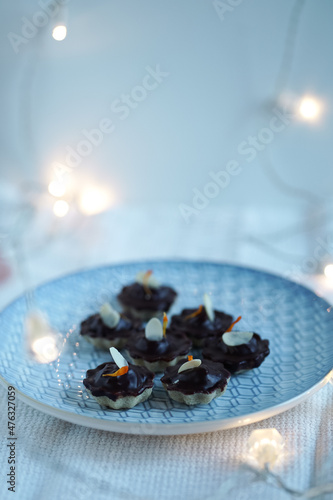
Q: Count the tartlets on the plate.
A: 7